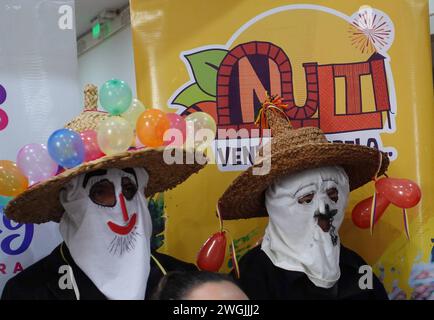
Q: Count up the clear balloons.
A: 3